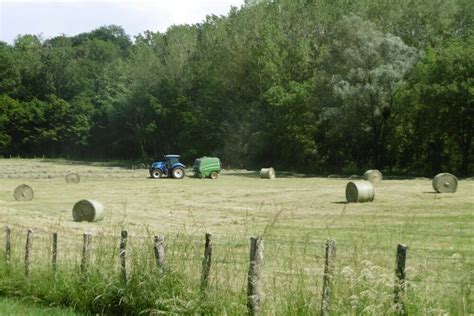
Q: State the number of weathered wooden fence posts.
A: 10